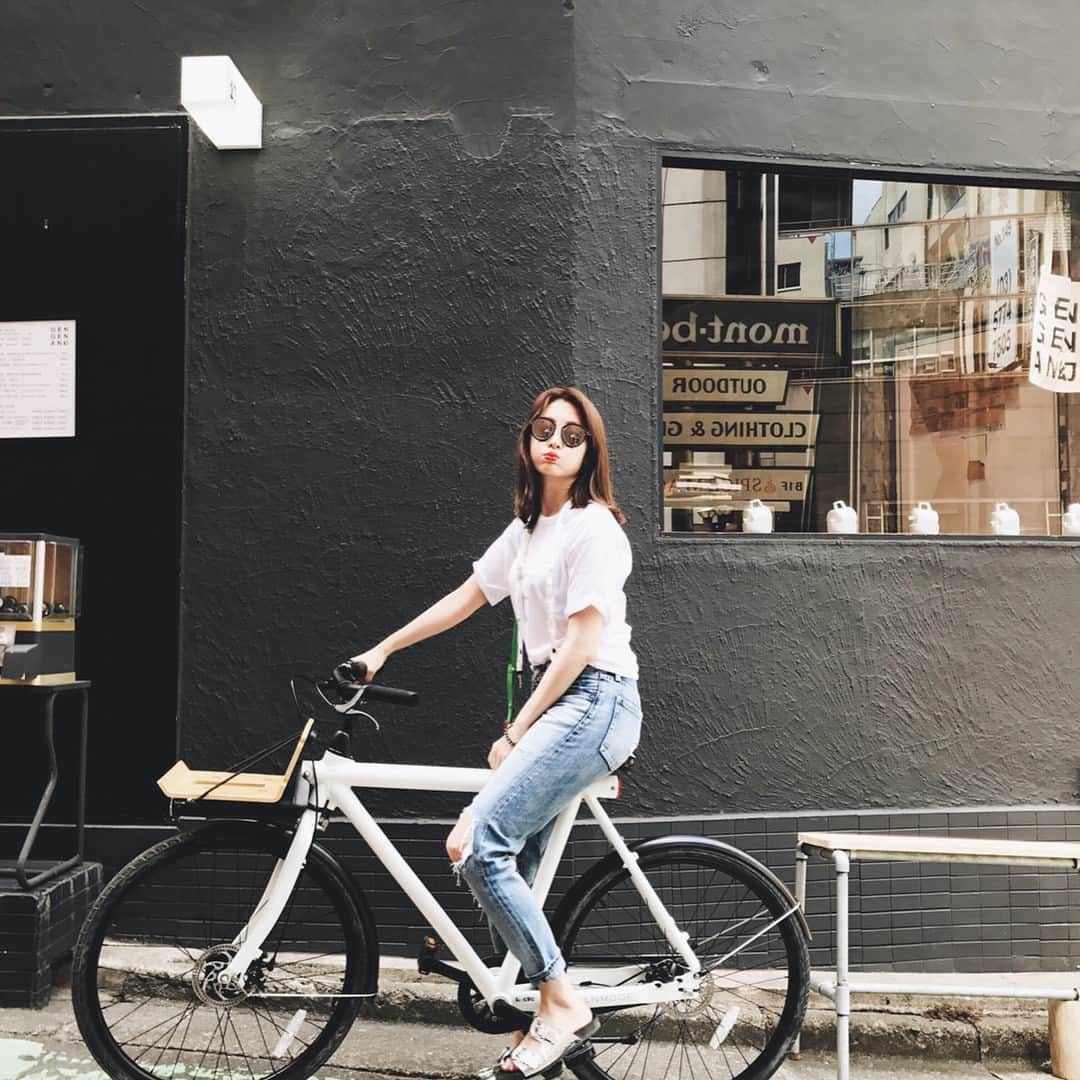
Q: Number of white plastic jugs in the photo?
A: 5